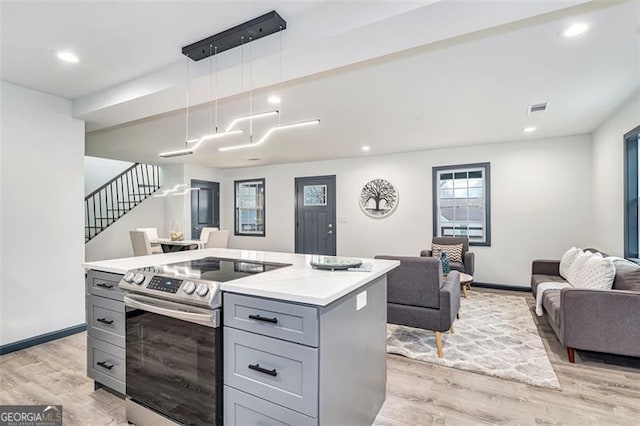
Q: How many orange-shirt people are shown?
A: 0